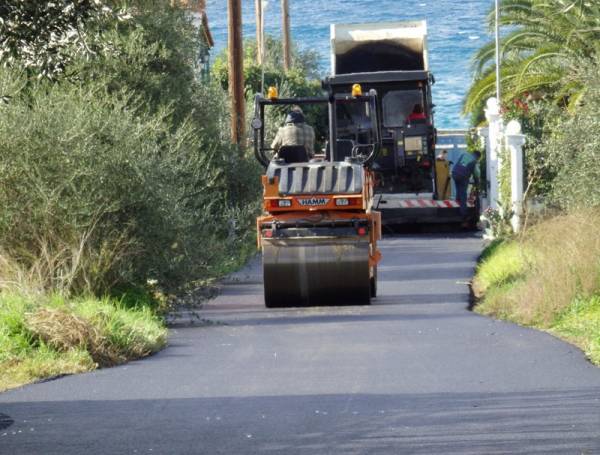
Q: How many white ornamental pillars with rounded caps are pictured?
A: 2